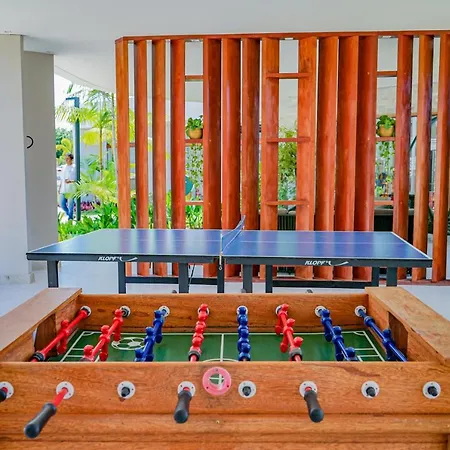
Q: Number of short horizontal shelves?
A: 9